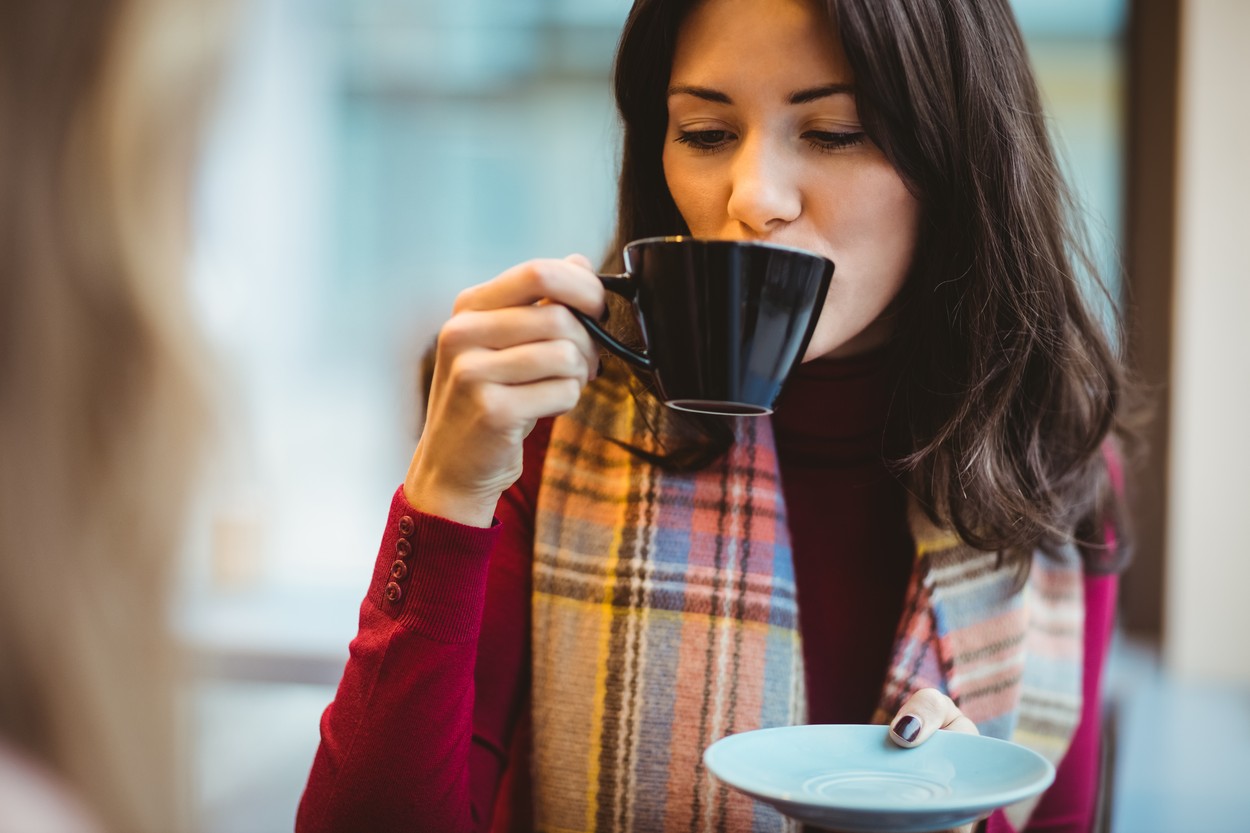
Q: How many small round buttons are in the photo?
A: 4